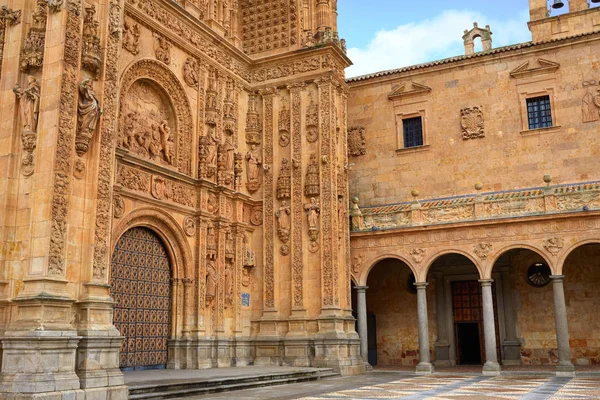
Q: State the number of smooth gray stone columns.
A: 4